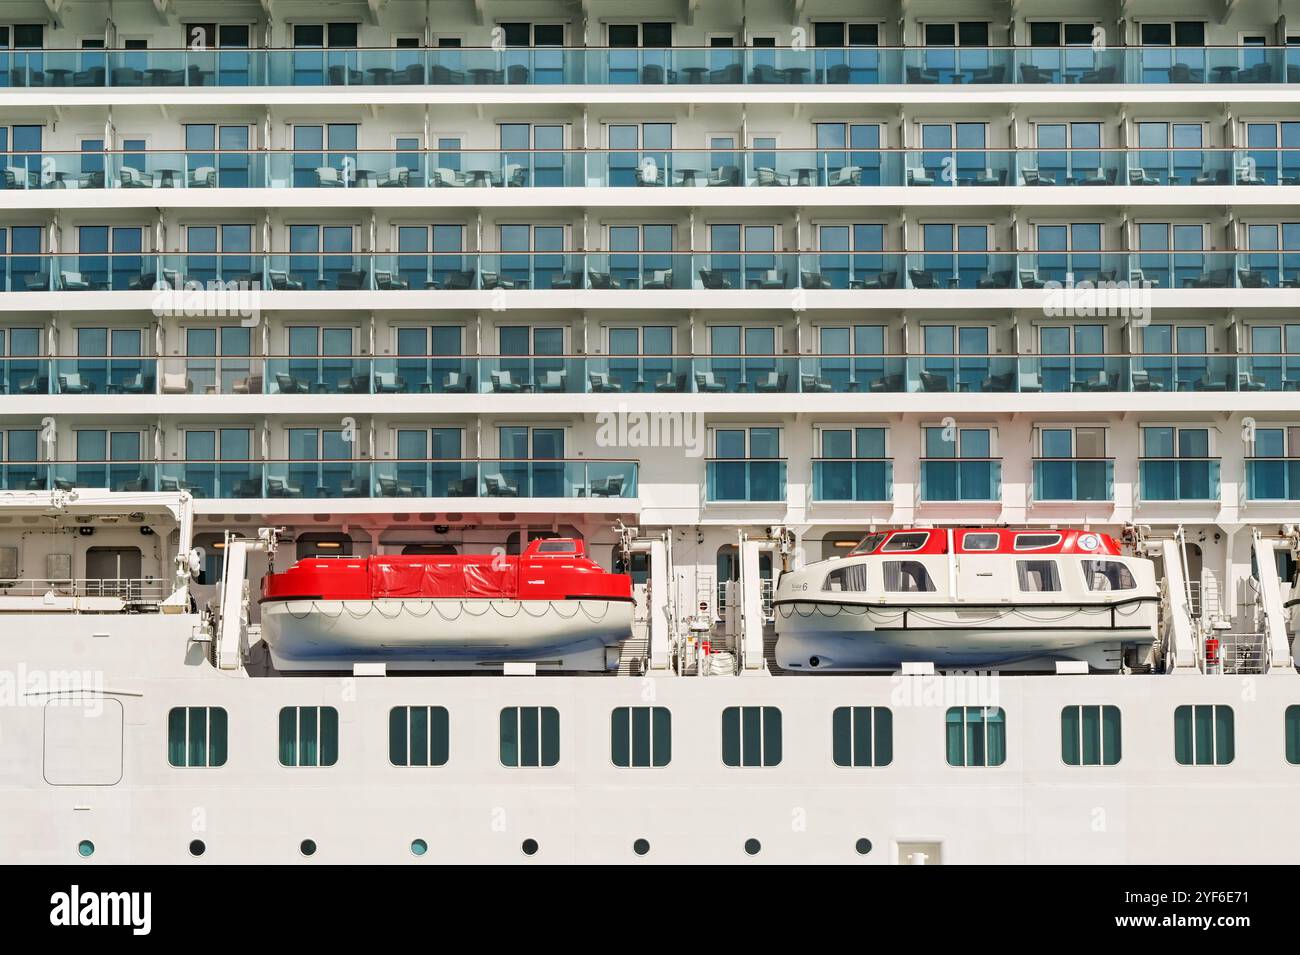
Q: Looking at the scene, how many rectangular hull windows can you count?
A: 11